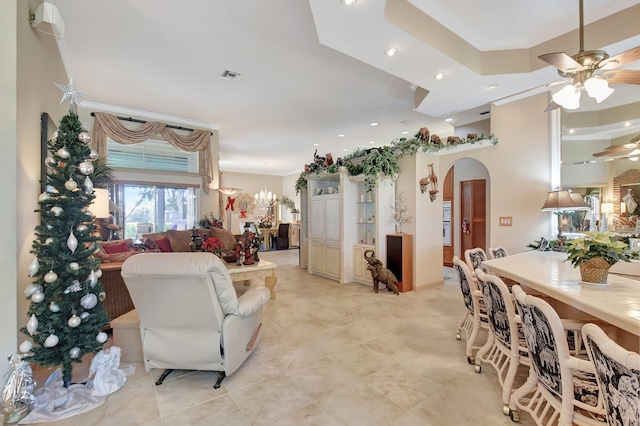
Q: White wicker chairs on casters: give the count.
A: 6